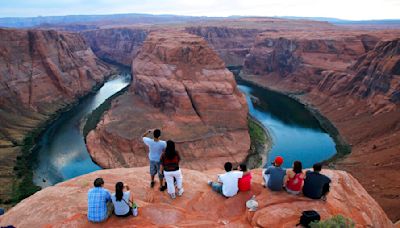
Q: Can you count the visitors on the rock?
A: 9